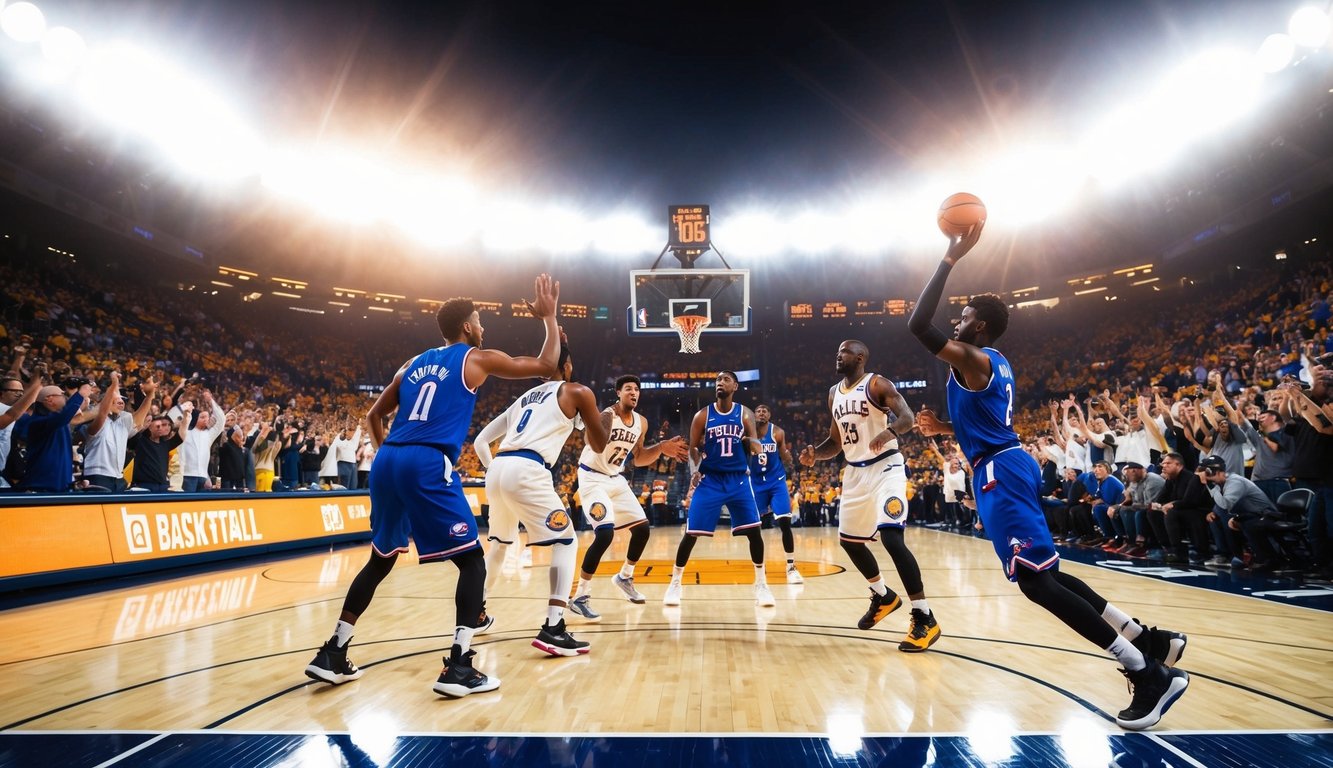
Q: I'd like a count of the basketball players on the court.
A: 7